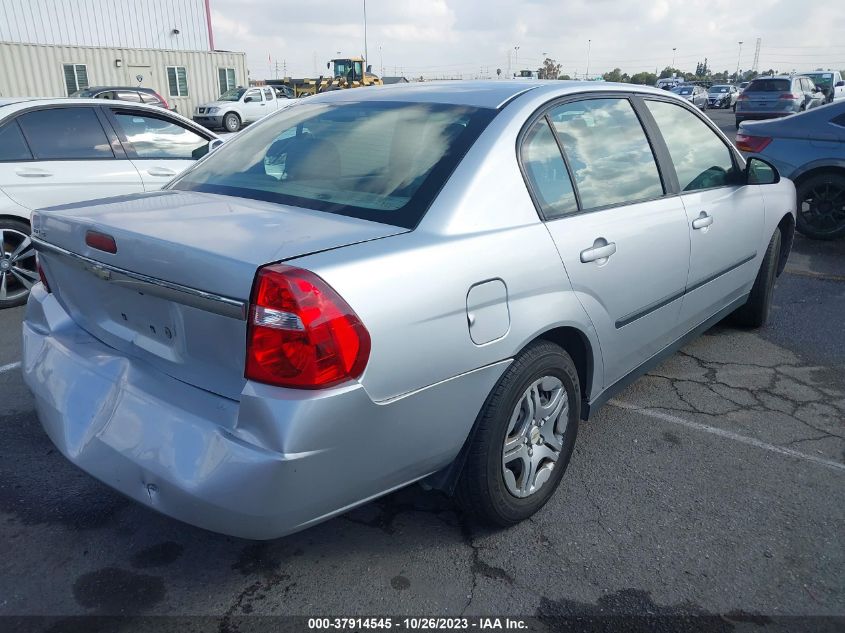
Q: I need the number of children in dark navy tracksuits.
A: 0